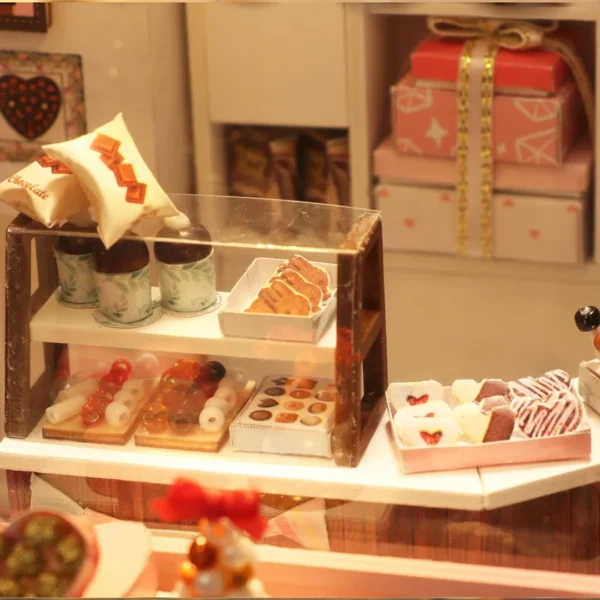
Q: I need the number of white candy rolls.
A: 2